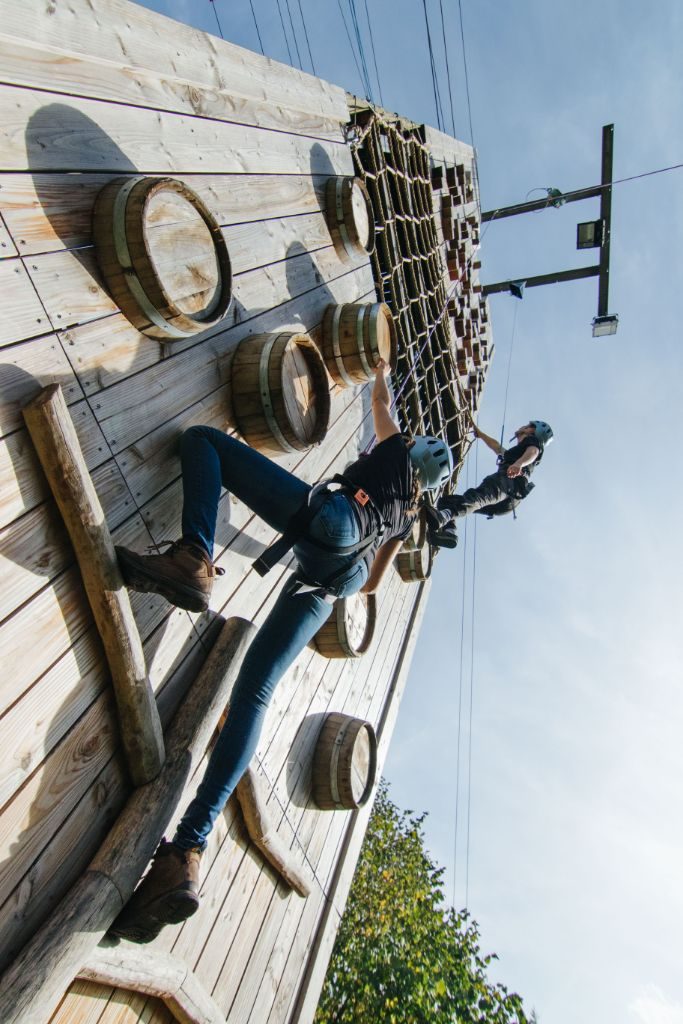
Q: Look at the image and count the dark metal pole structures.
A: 1